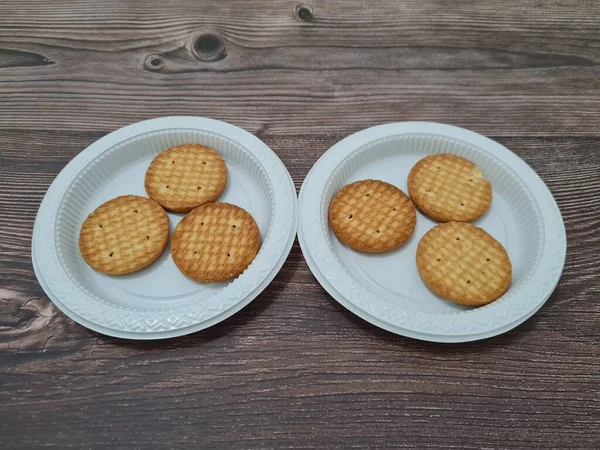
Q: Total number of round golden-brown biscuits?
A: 6